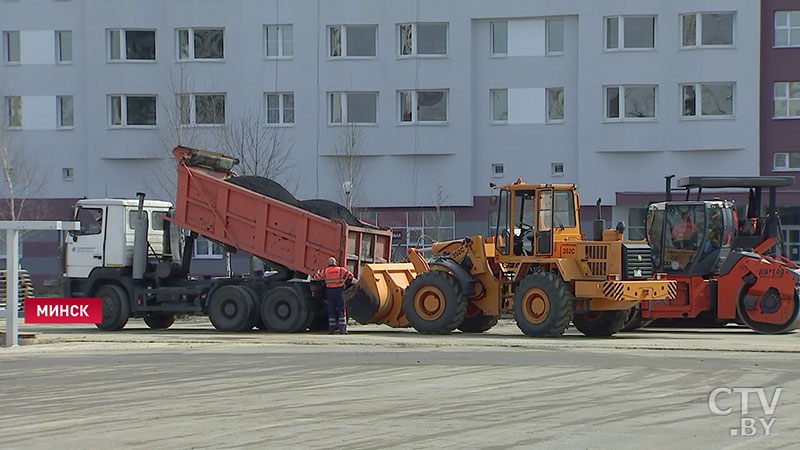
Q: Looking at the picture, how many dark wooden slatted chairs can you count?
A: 0